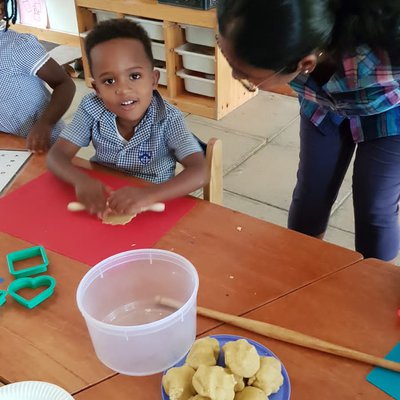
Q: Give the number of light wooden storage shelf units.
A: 1